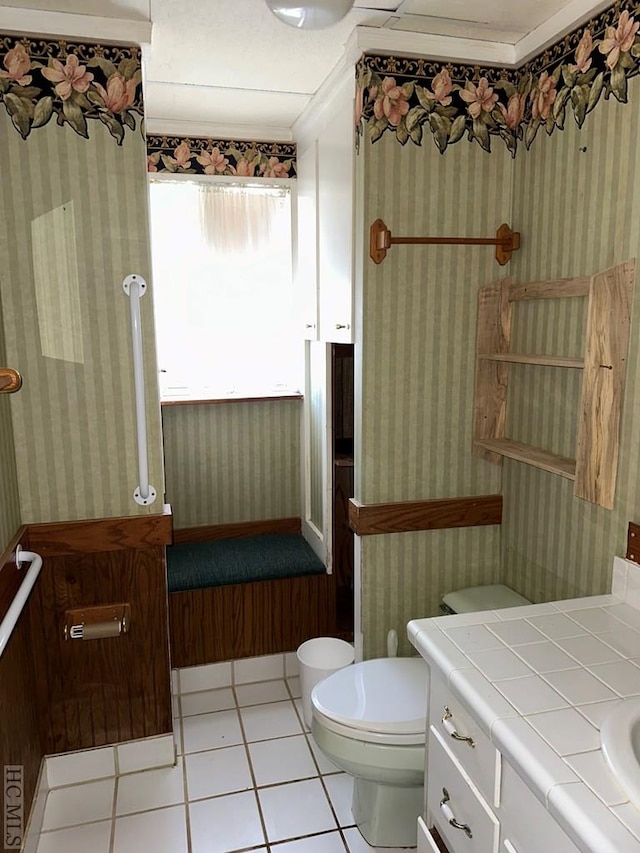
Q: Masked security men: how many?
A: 0